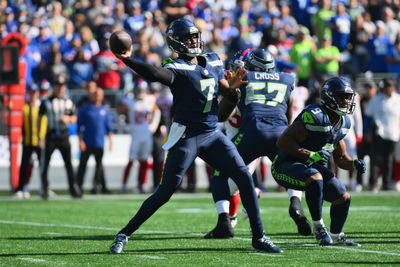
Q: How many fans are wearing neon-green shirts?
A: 3